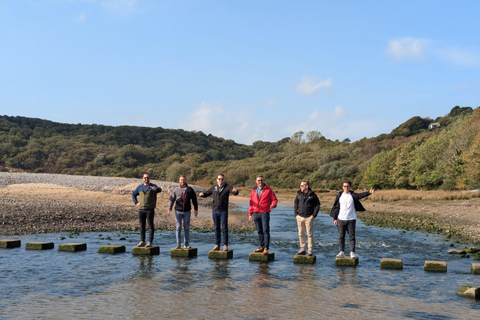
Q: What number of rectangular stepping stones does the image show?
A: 13